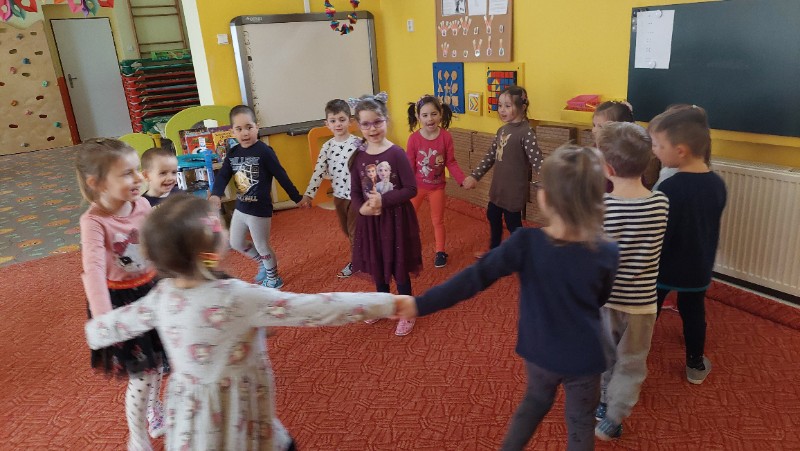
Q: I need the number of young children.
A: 13